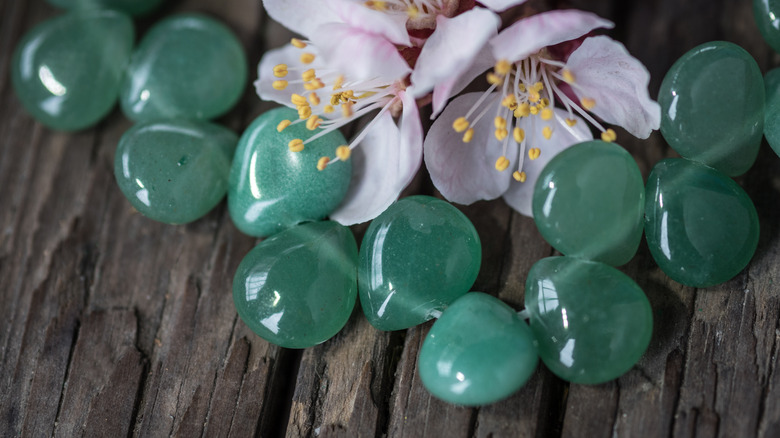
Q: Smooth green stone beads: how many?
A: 14